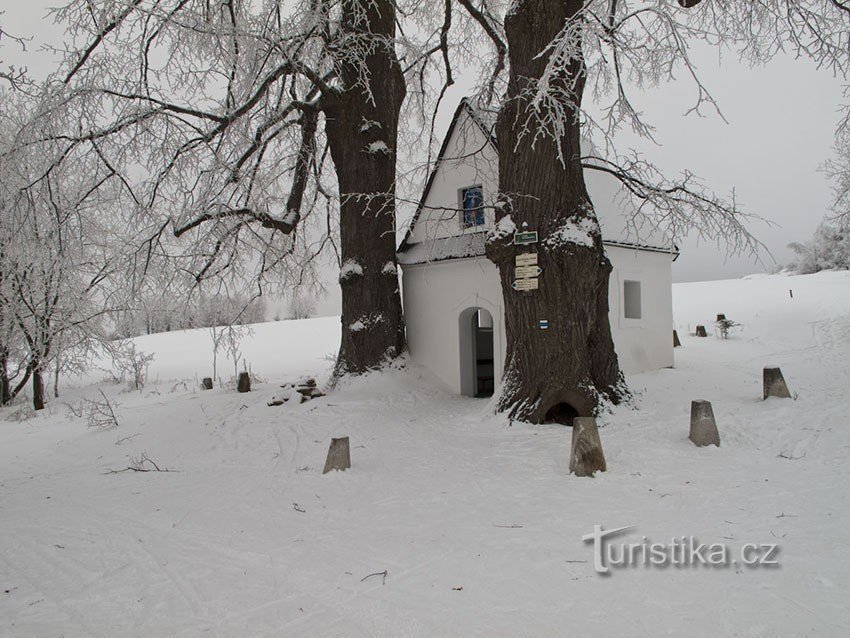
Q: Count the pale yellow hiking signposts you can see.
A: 3